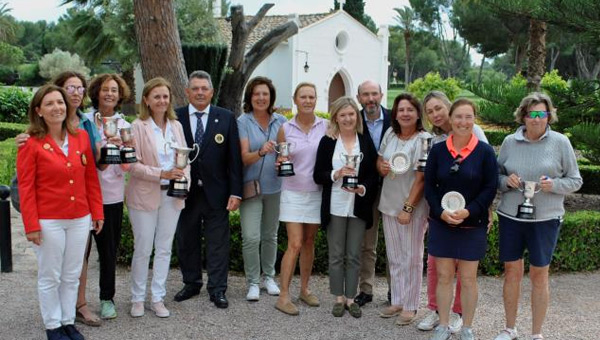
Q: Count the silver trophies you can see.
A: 7